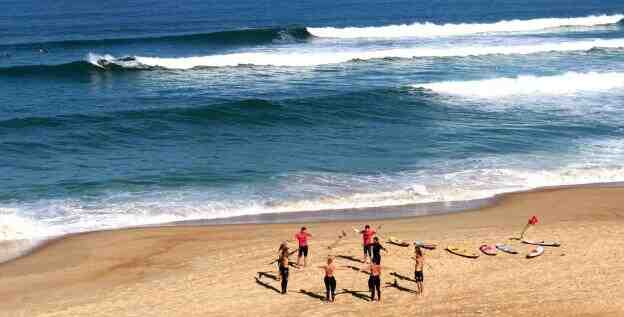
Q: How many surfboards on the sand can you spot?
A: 7